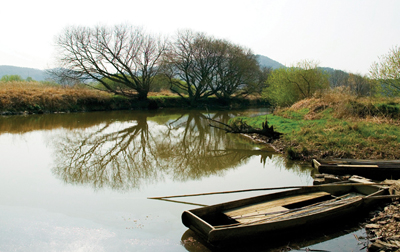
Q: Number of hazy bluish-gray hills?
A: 2